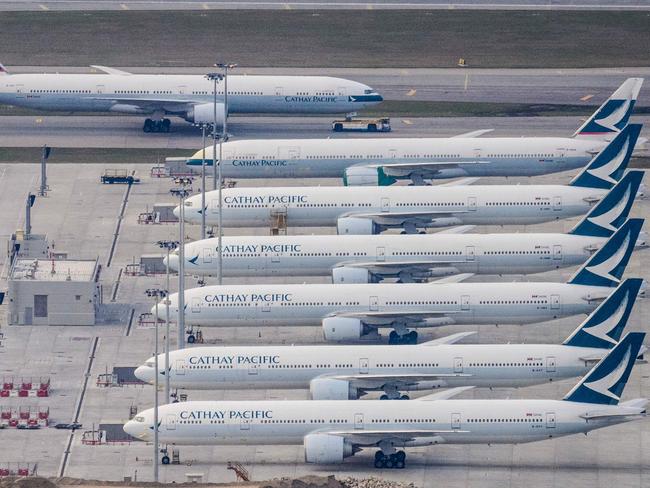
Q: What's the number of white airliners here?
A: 7